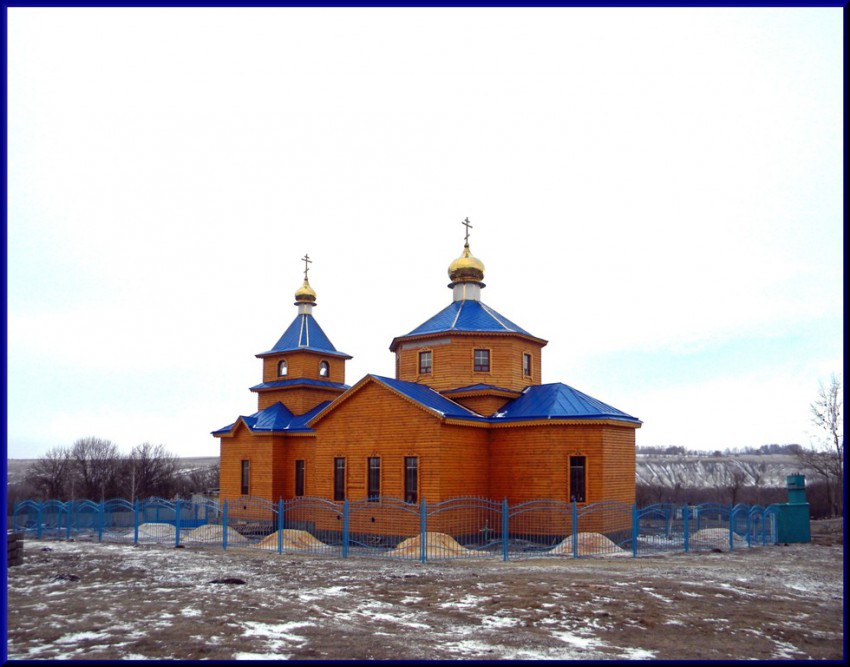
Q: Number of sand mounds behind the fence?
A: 6